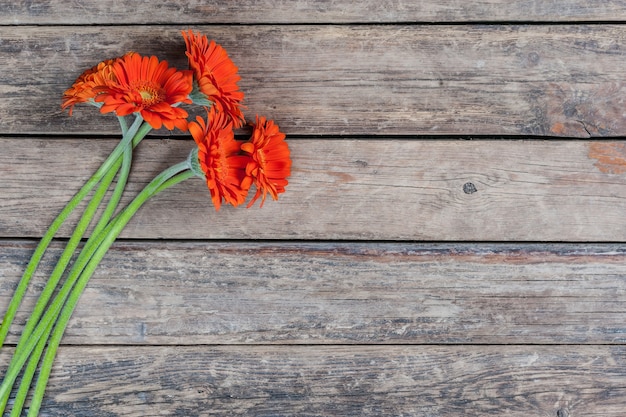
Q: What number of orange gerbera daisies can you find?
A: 5